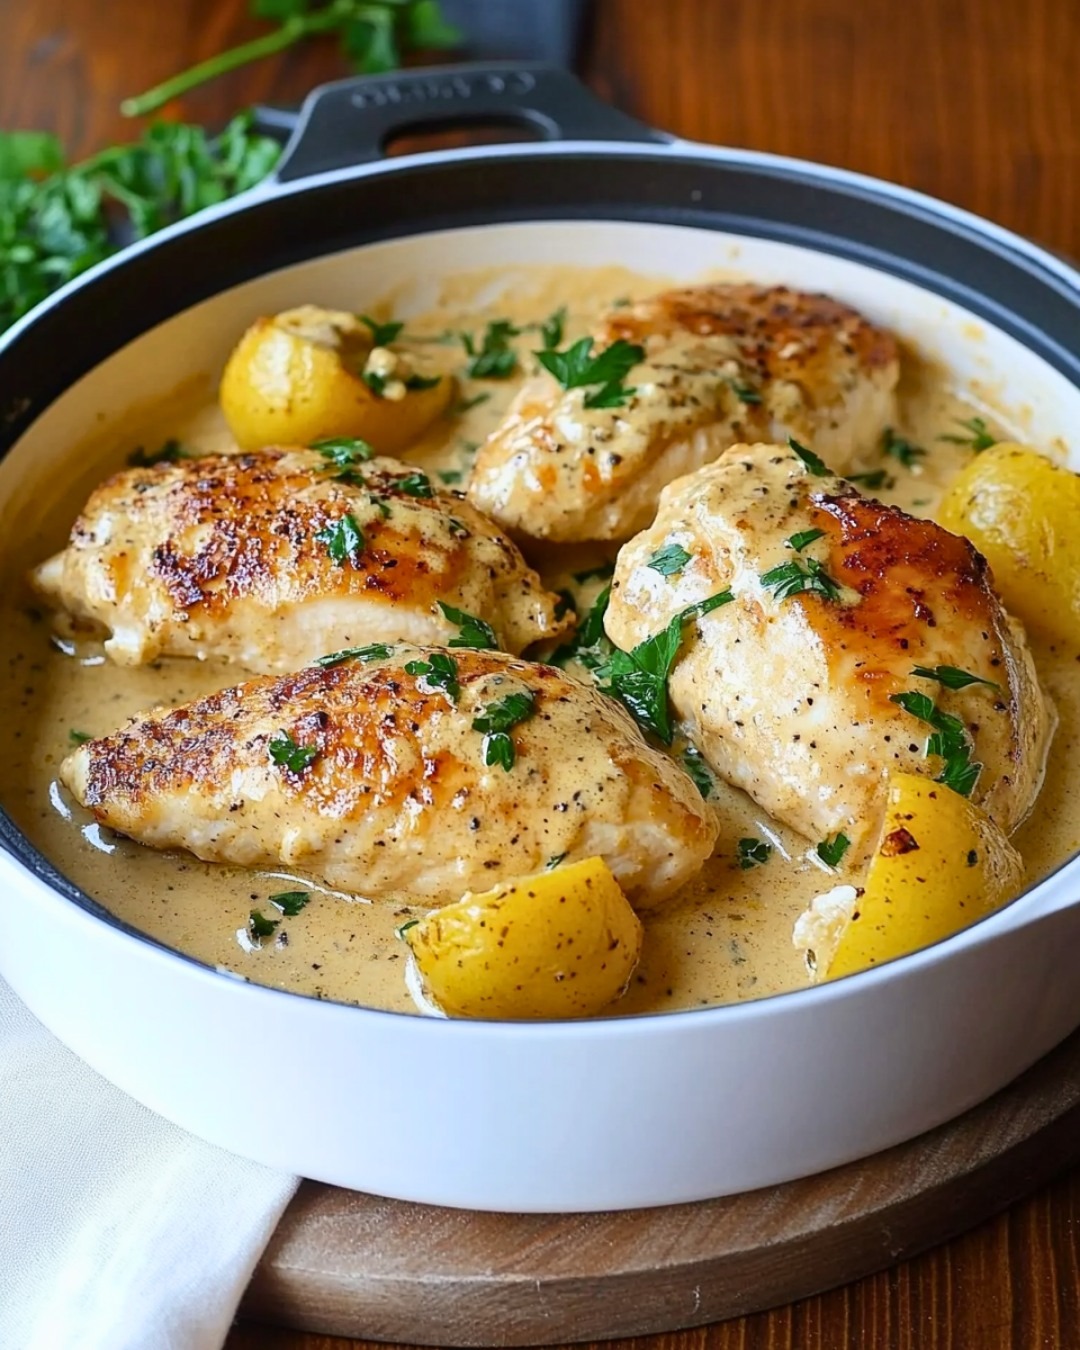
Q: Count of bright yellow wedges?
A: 4